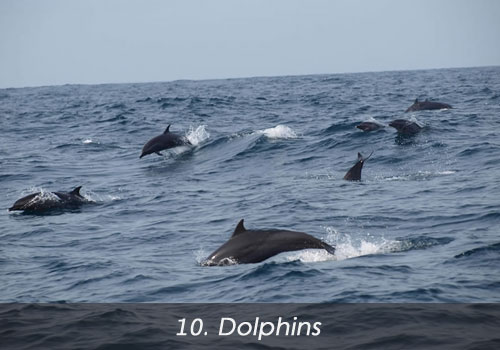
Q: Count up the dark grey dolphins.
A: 7